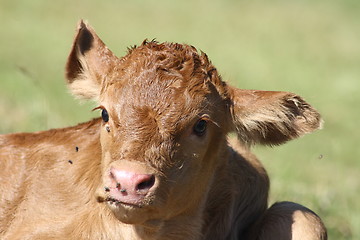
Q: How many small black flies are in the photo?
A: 6